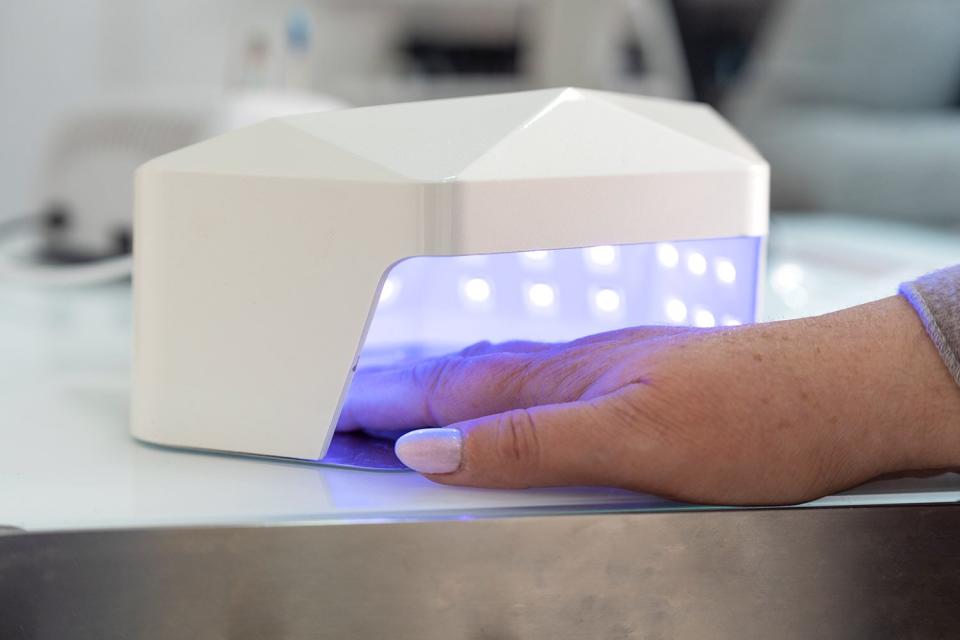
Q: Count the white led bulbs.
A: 12